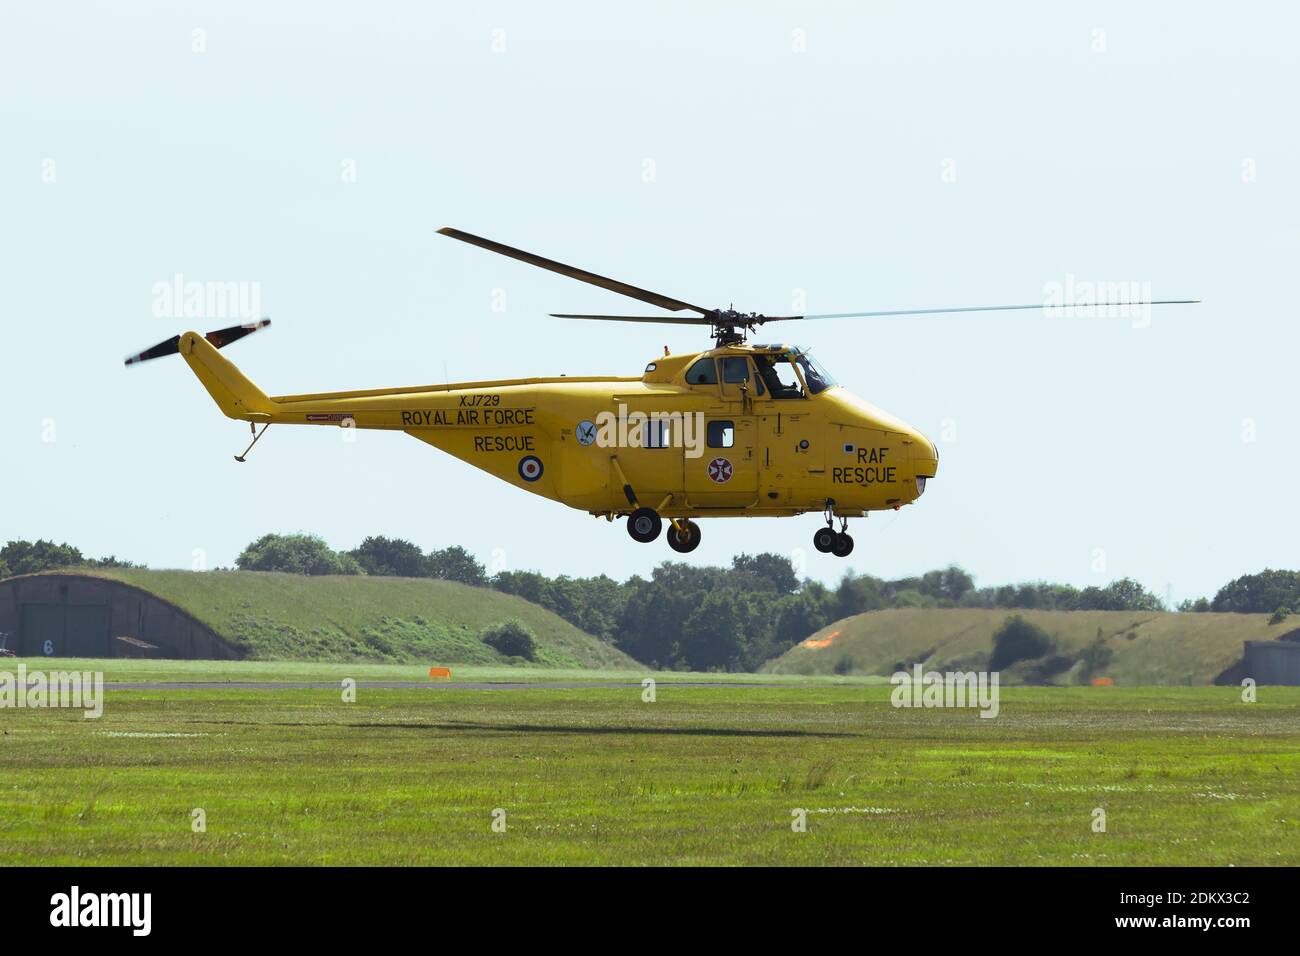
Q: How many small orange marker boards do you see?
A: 2